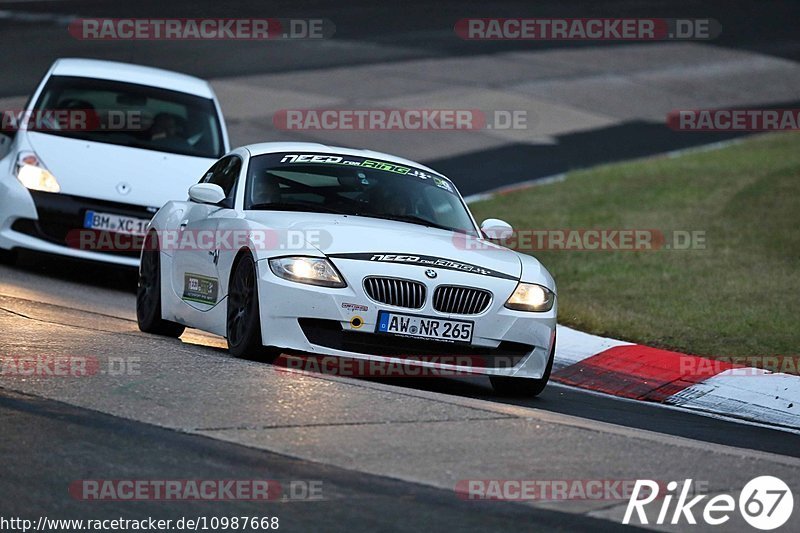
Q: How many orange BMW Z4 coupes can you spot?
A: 0